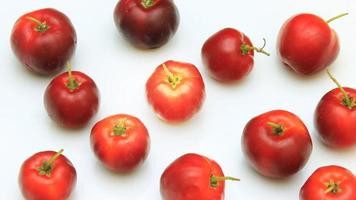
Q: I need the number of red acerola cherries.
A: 12